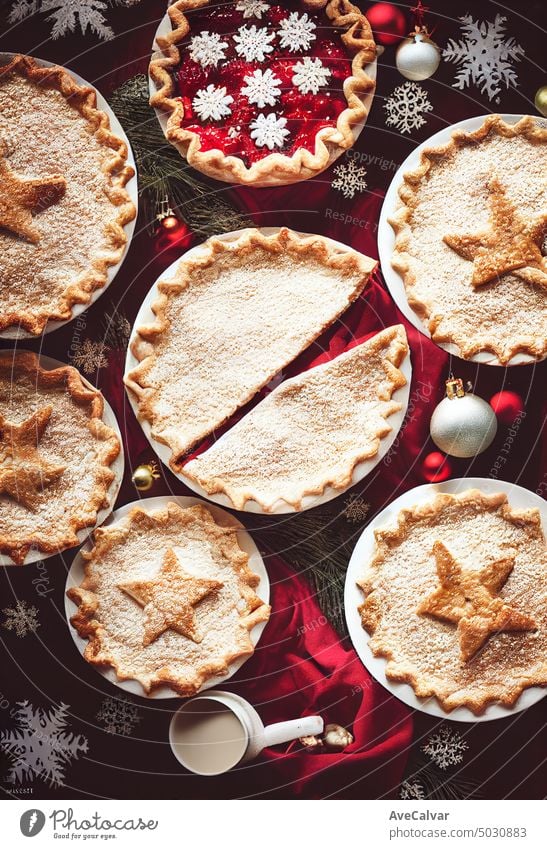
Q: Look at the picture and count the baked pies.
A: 7